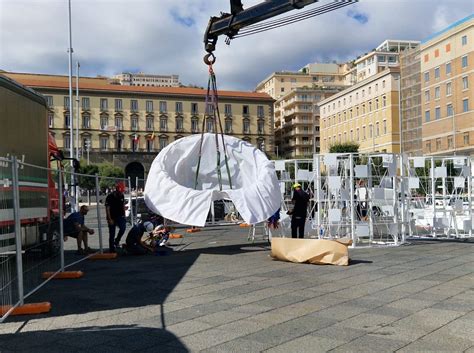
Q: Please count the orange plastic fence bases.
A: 6